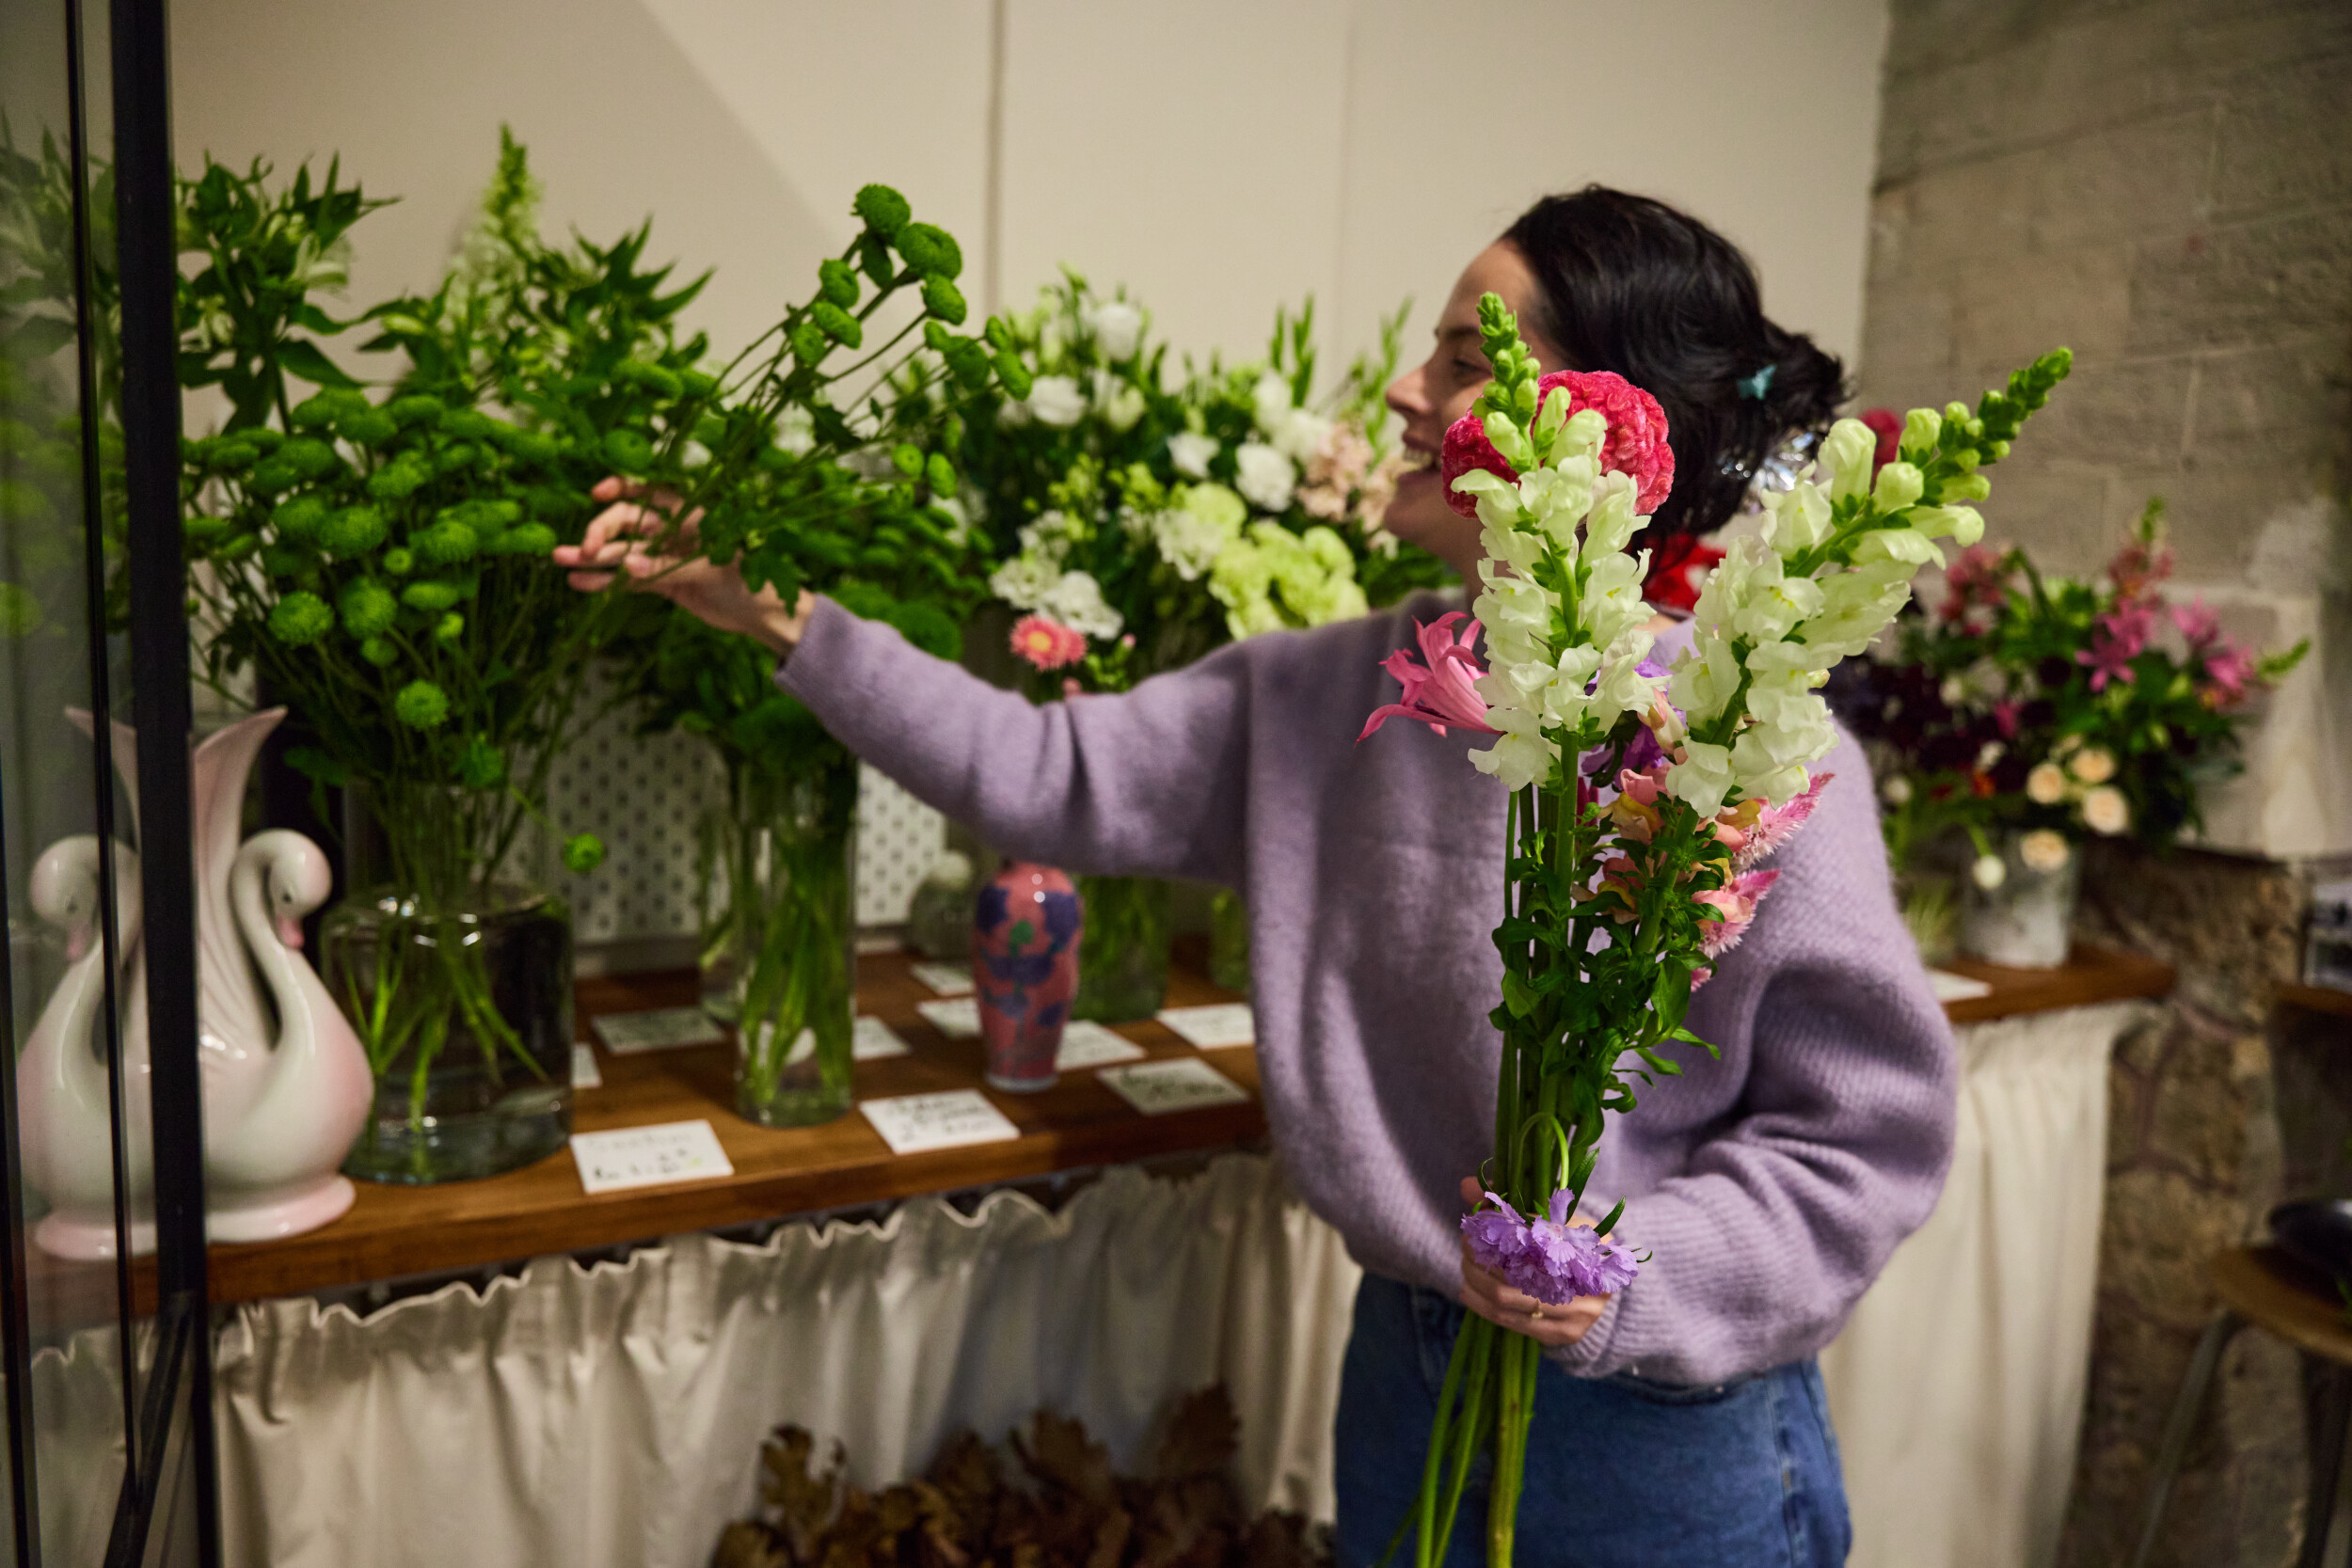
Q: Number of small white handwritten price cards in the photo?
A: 11